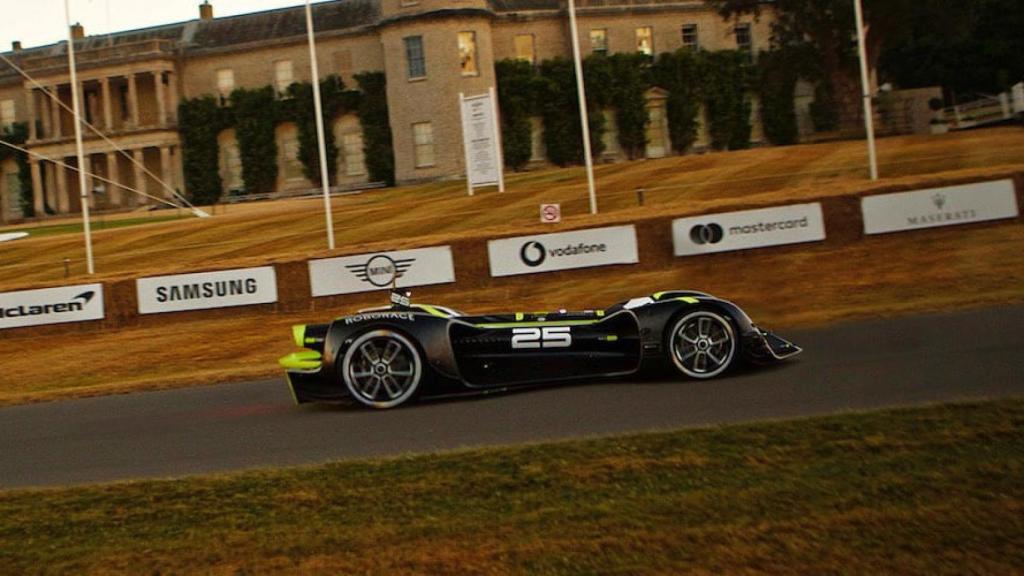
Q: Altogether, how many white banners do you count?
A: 6